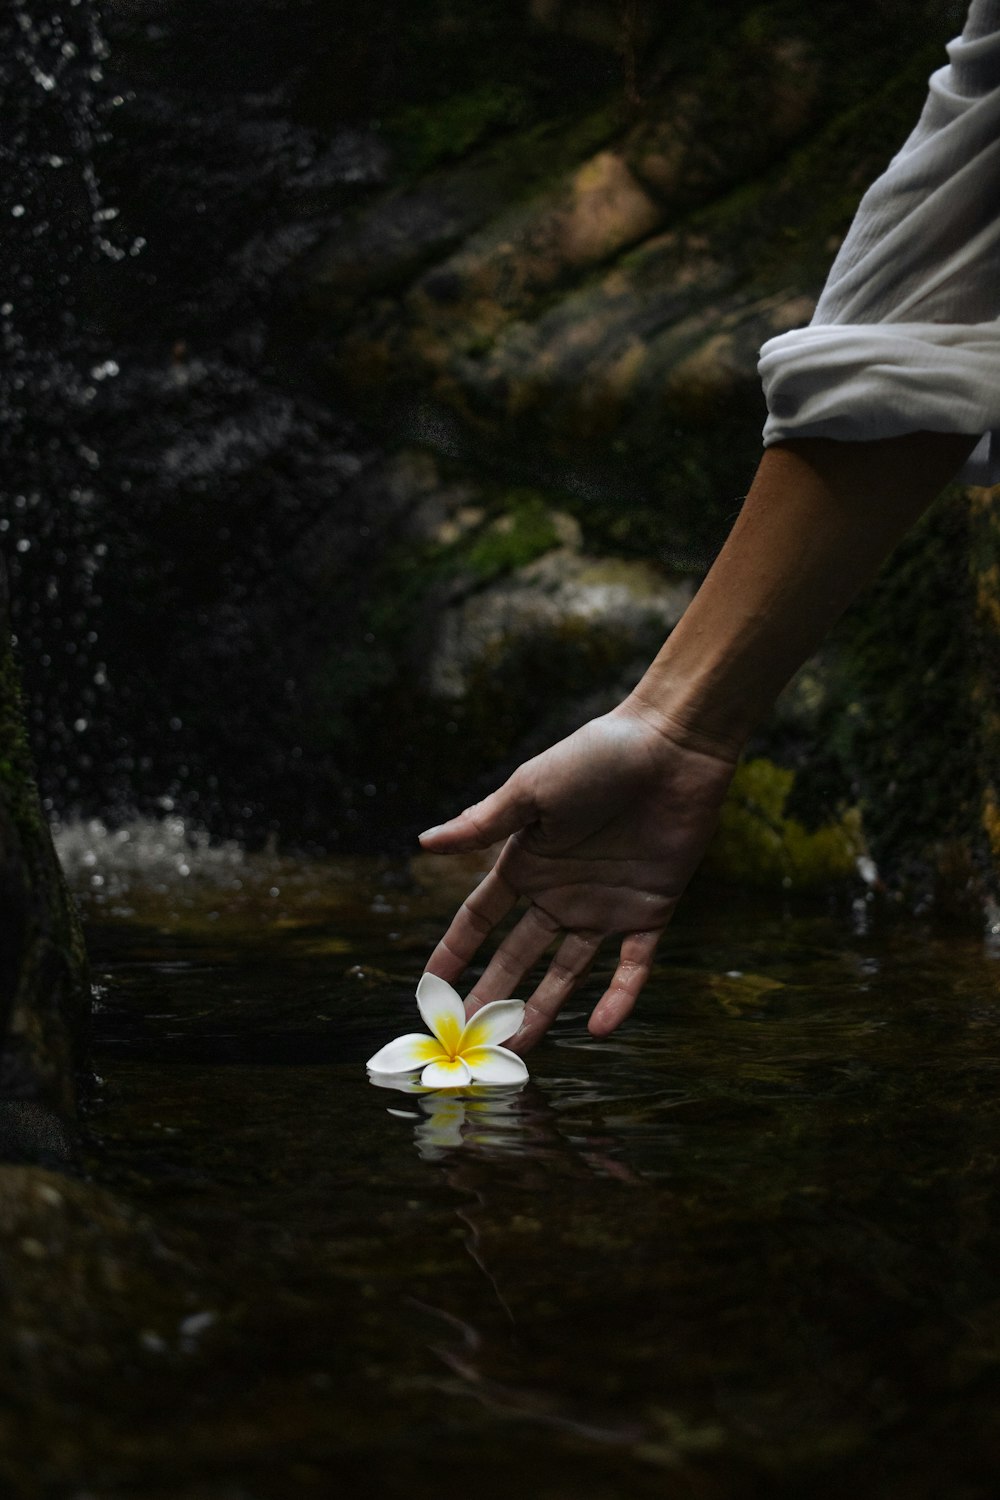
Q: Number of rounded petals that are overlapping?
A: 5